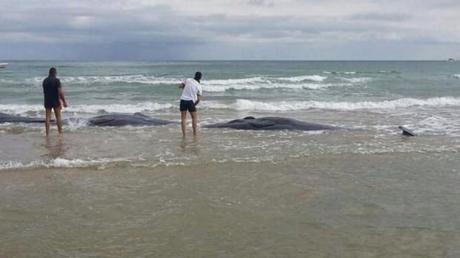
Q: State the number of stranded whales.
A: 3